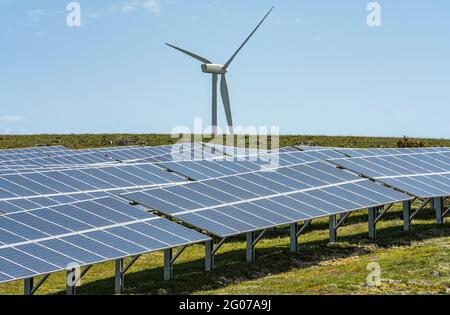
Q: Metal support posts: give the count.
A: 11